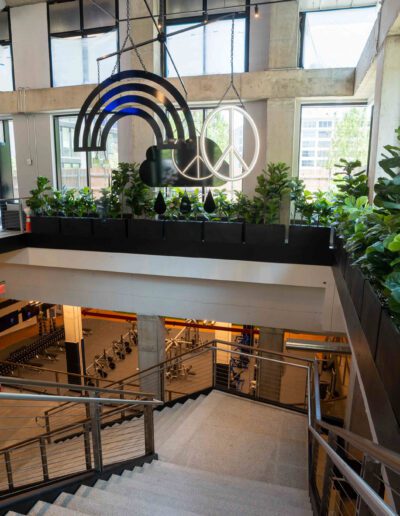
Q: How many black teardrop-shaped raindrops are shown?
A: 3